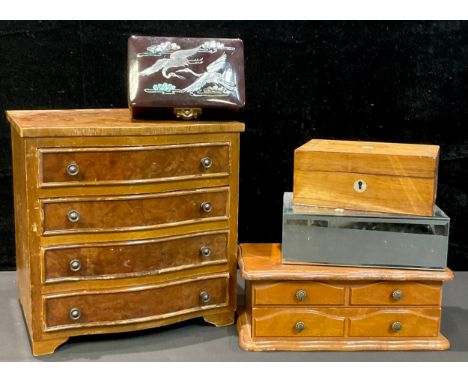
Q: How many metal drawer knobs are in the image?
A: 12